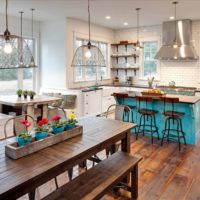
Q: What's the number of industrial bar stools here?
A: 3